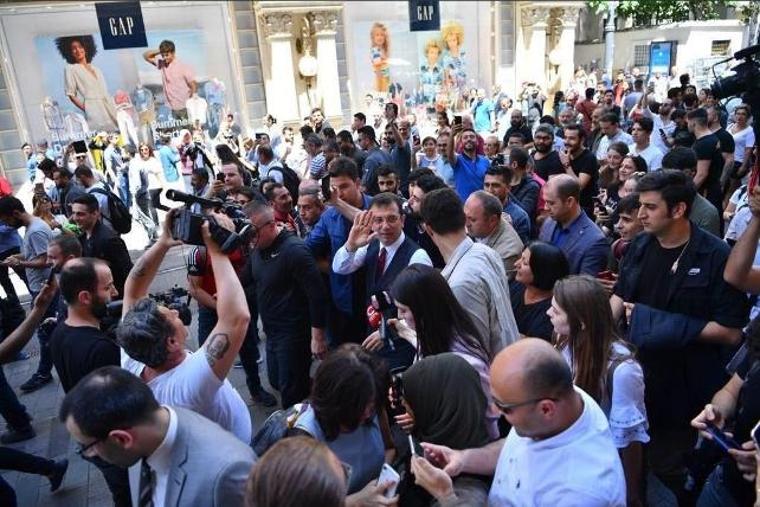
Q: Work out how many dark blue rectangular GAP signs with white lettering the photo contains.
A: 2